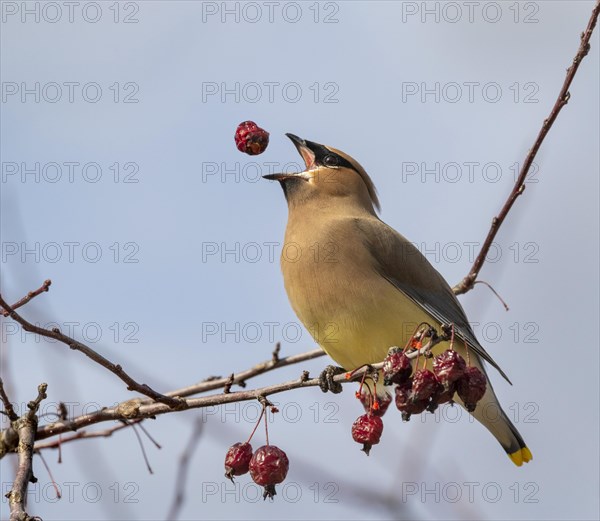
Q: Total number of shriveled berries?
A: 11